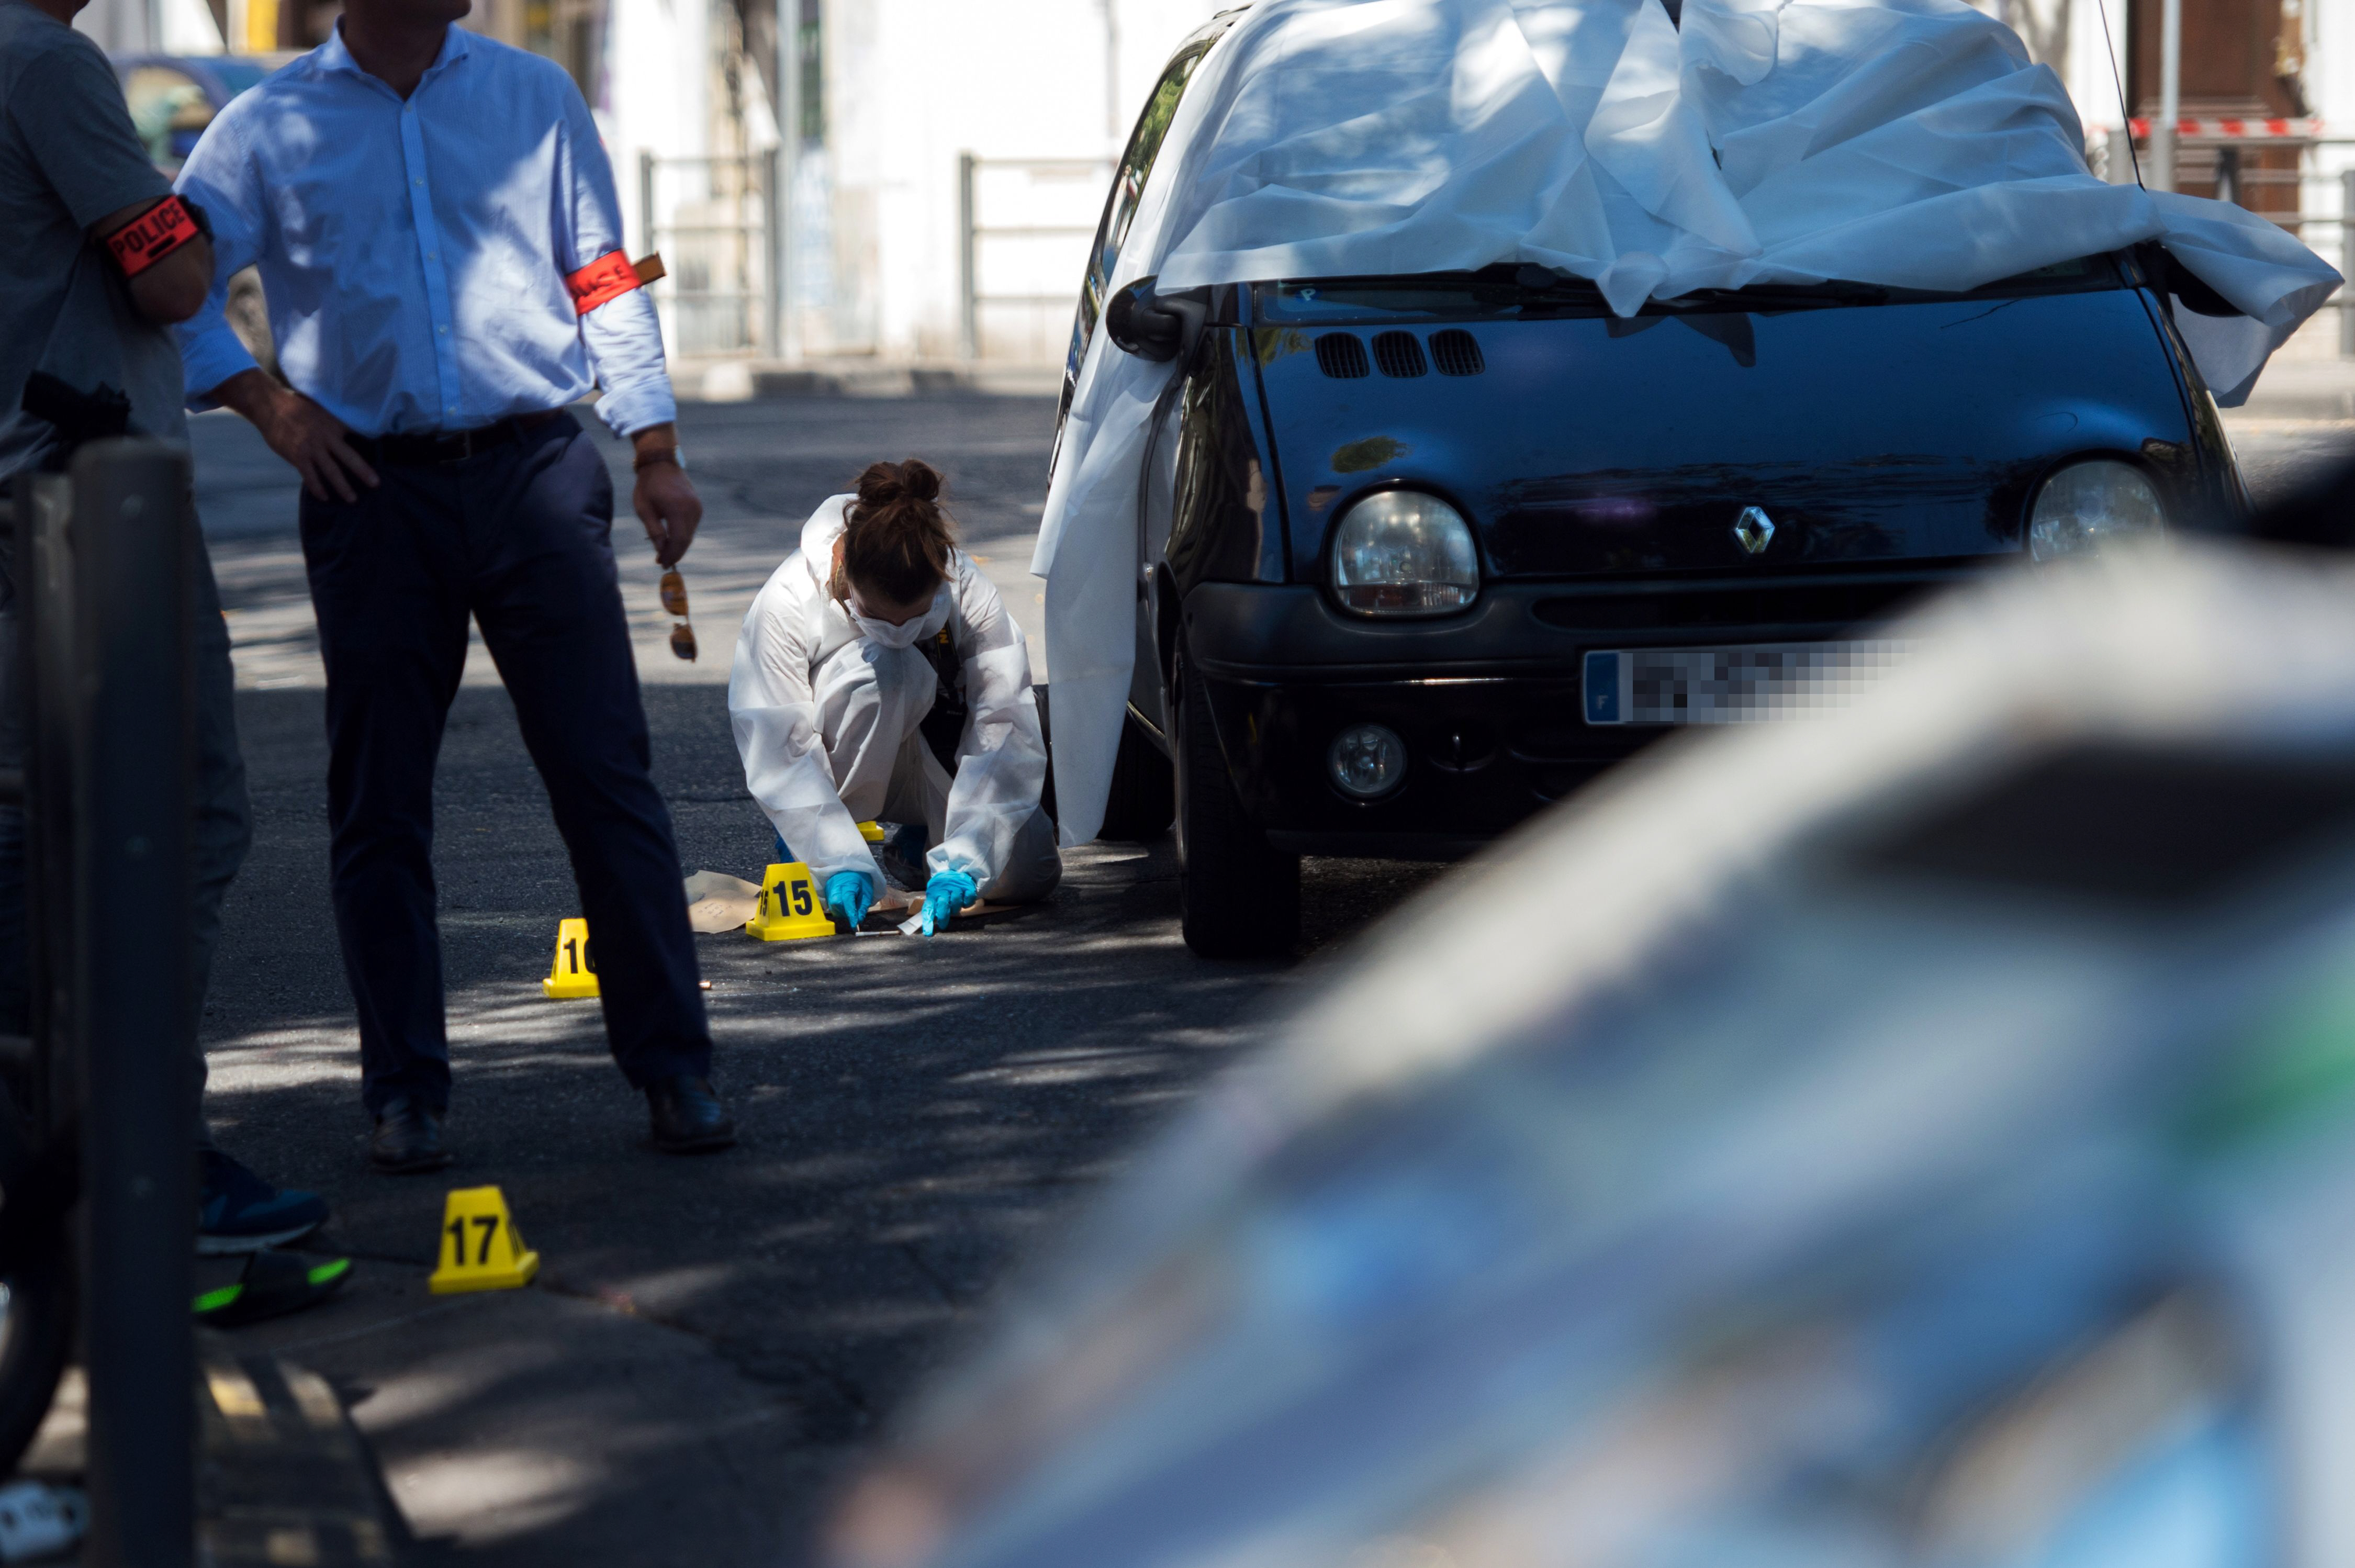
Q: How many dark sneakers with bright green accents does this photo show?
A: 1